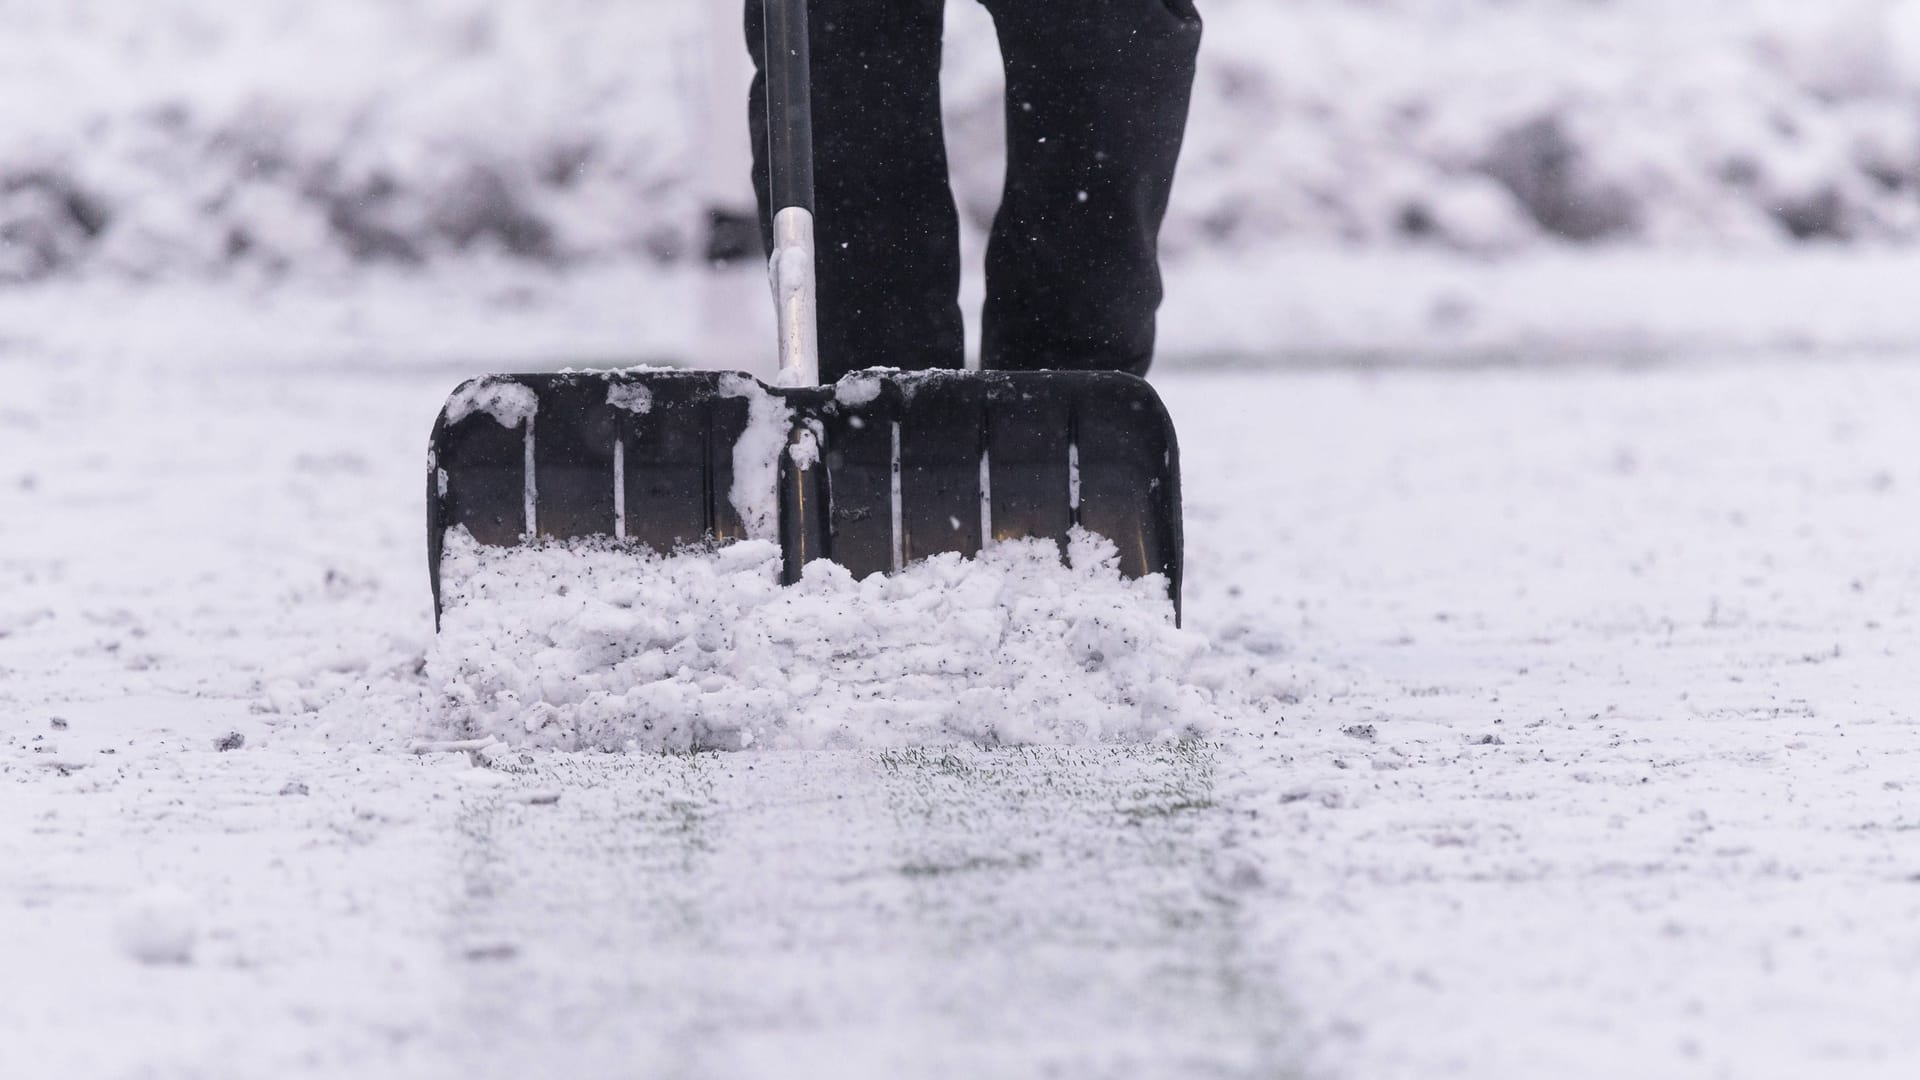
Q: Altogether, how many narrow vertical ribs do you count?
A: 6